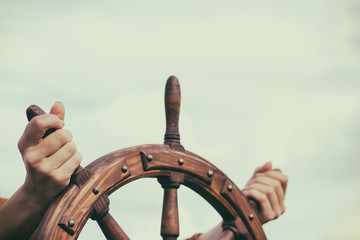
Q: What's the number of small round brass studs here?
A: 8